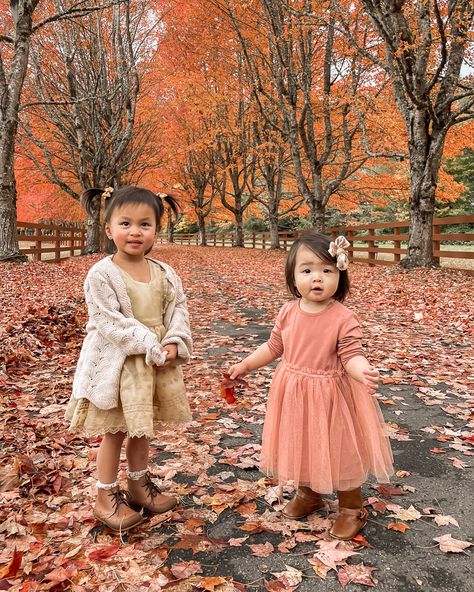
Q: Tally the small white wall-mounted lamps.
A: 0